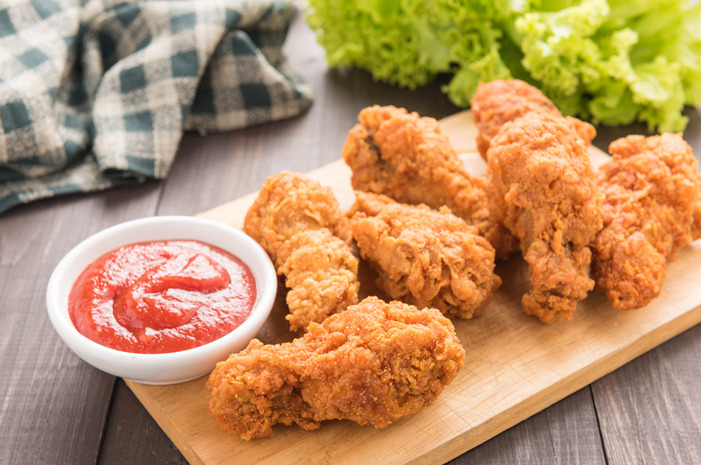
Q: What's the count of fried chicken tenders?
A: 7